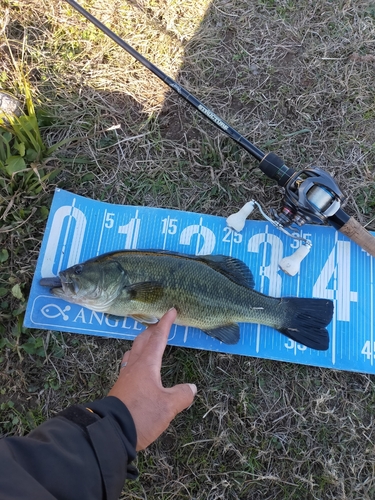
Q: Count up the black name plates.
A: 0